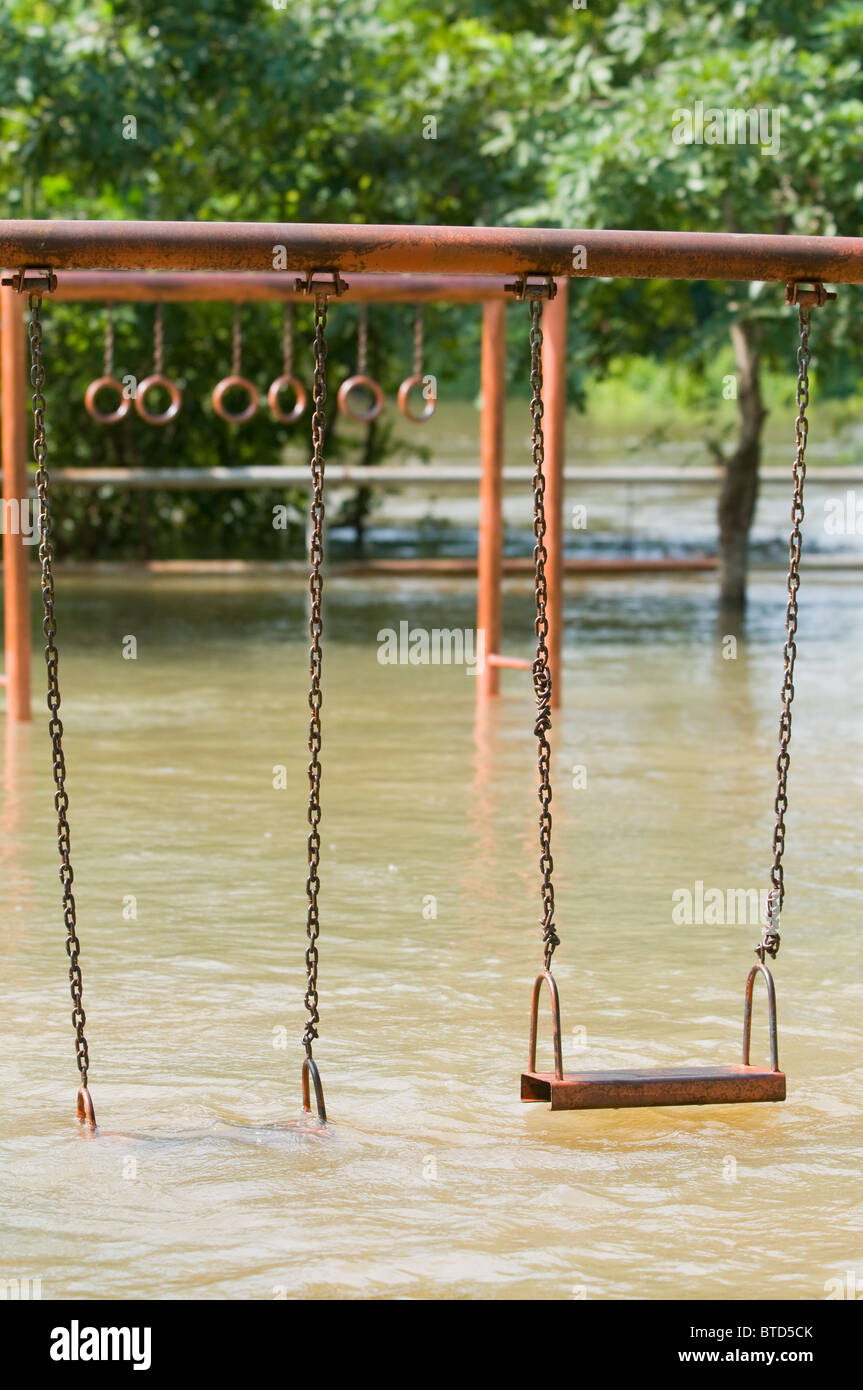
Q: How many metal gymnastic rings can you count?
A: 6